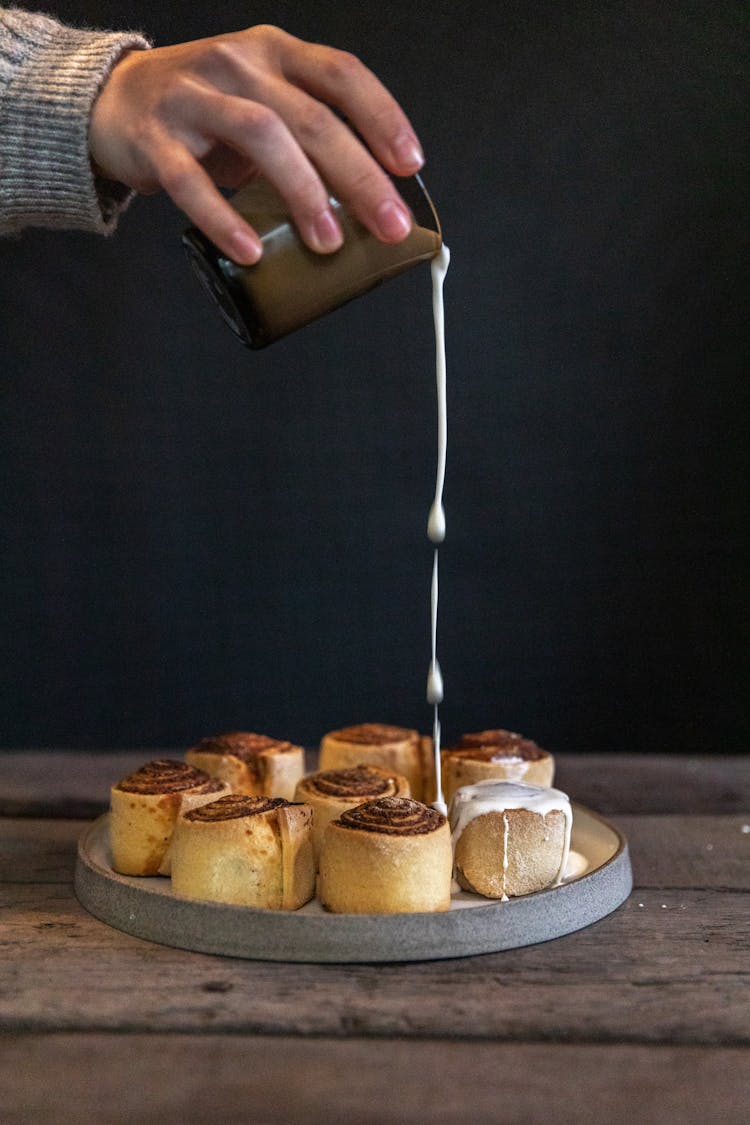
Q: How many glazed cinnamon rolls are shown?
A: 1